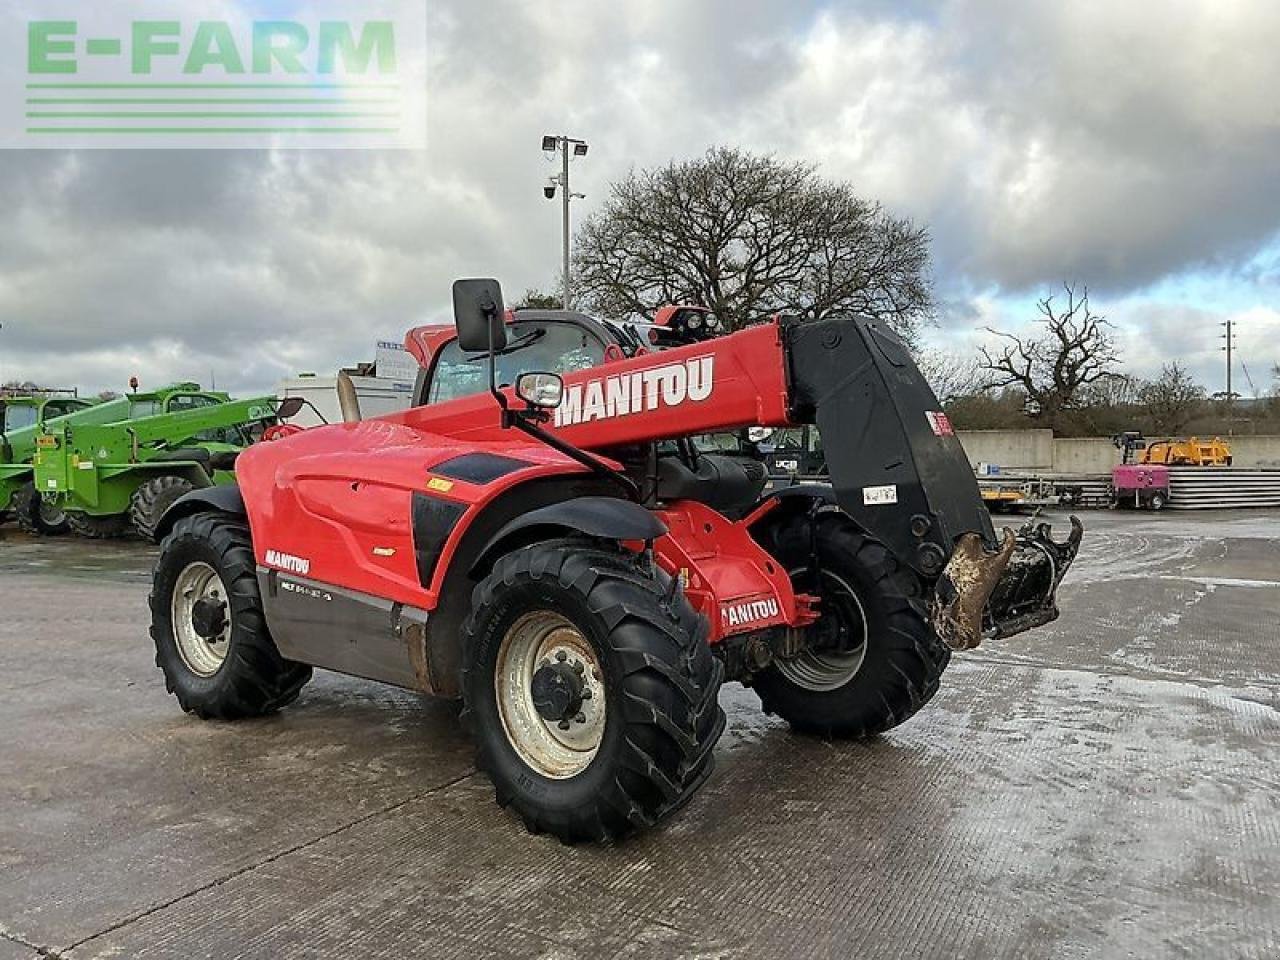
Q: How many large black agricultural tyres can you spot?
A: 3